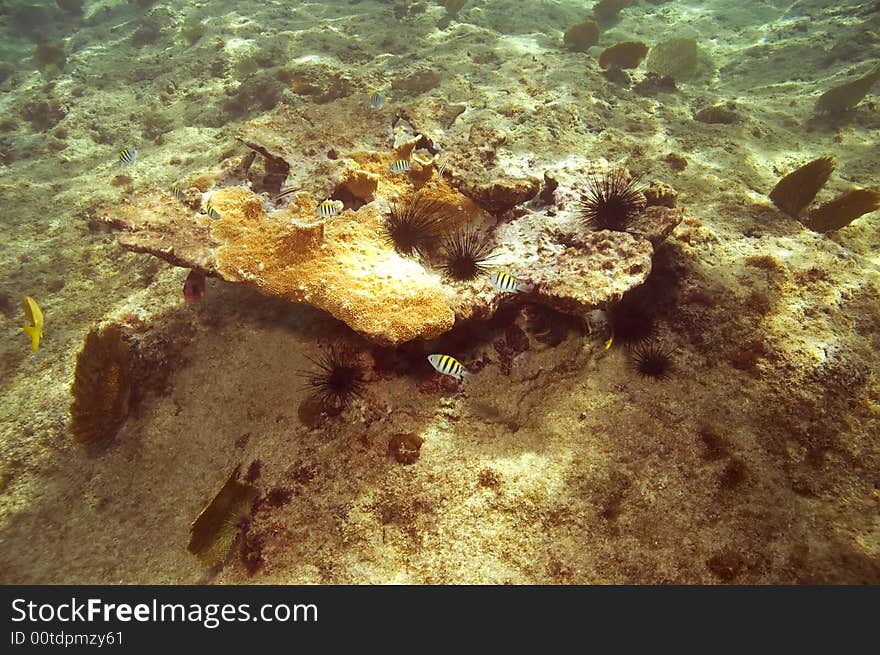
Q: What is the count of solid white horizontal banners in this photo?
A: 0